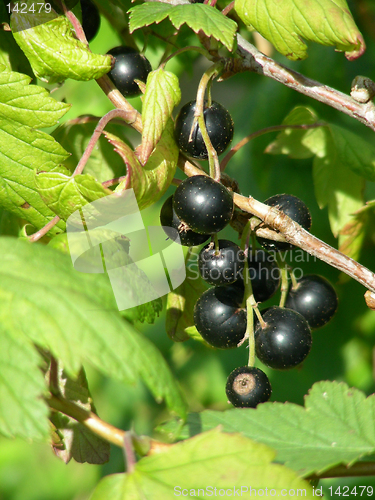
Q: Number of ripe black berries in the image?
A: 12